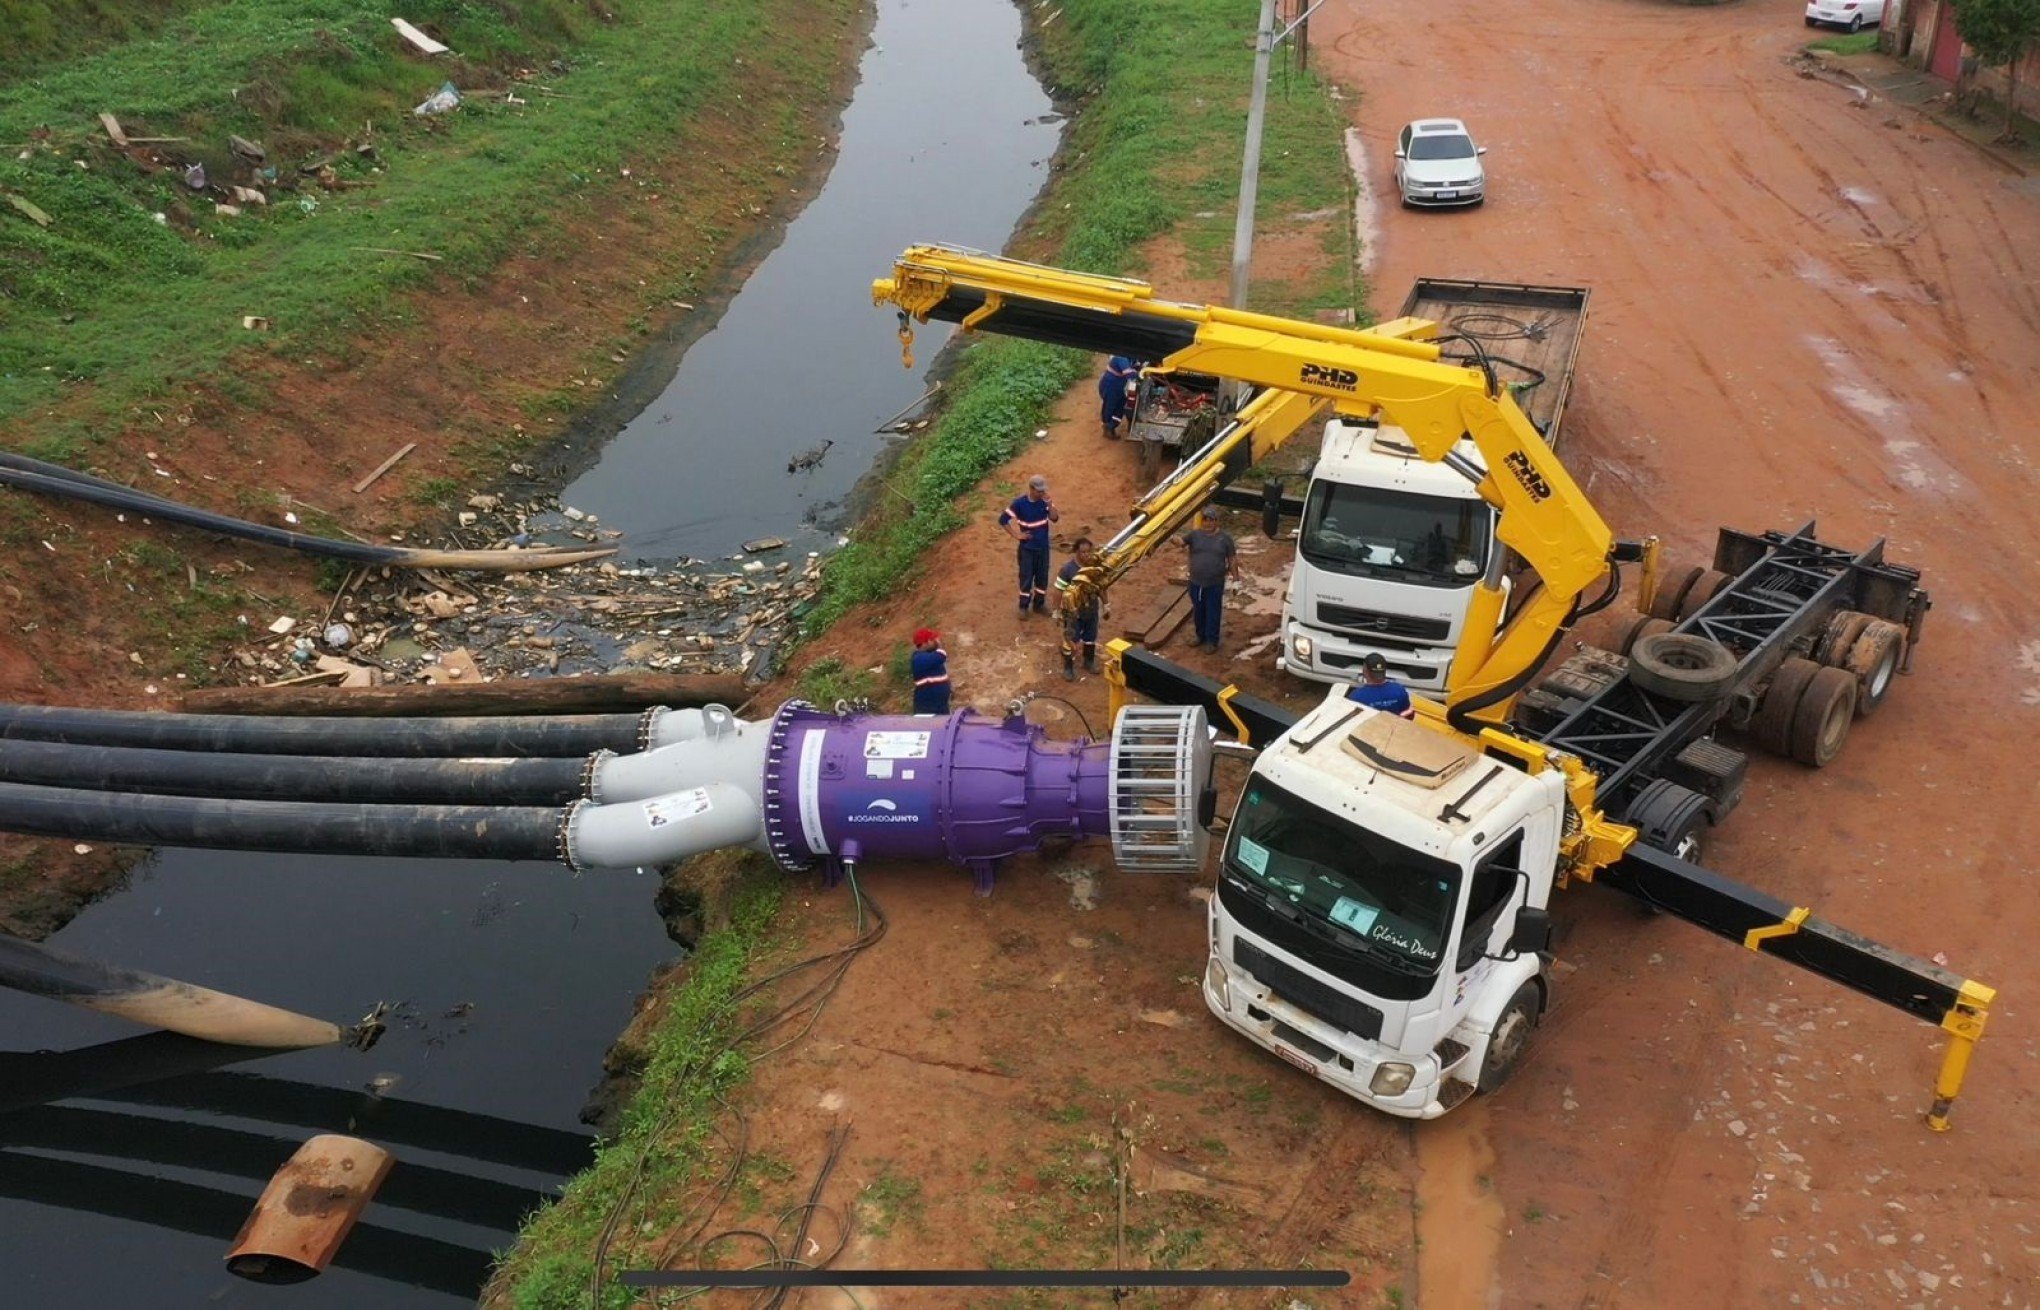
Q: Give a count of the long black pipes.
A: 6